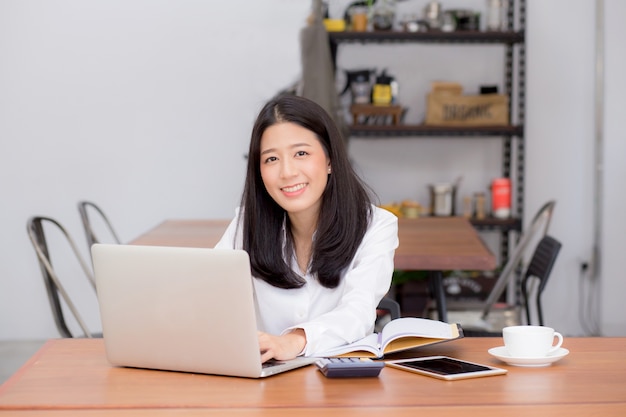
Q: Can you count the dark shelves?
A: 3